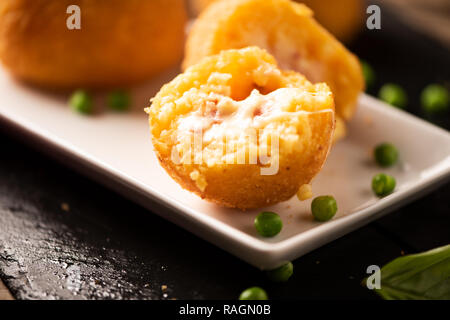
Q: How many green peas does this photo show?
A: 11